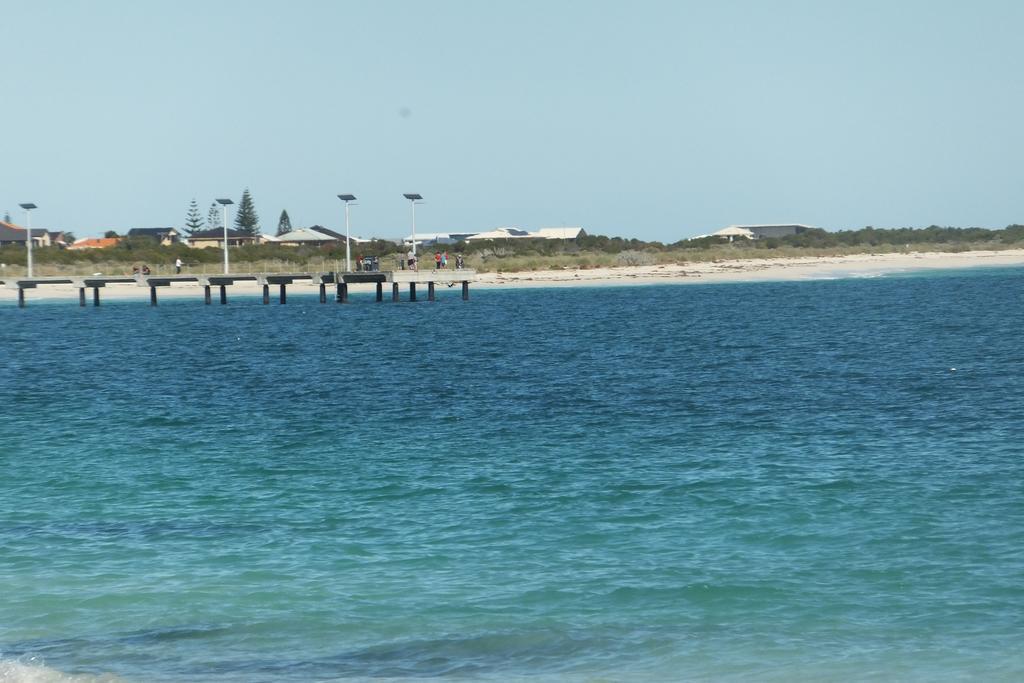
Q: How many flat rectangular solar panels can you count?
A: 4